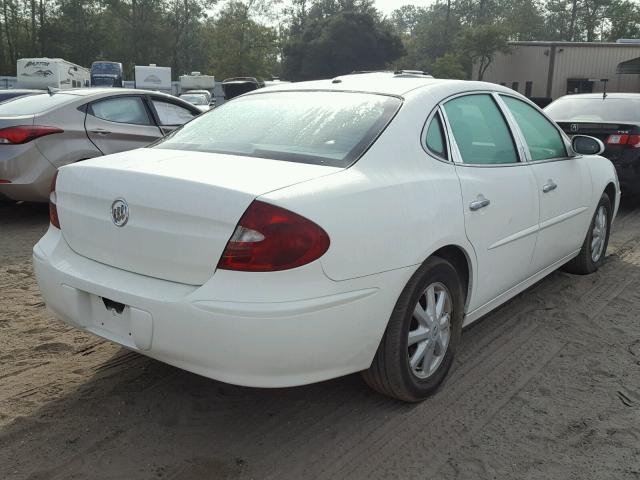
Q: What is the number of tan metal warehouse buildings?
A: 1